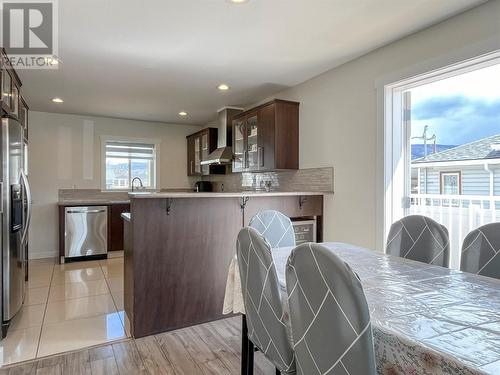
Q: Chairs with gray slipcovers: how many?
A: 5